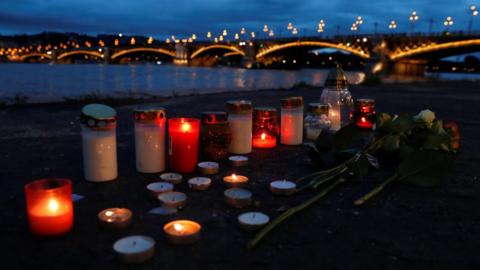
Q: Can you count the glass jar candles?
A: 11